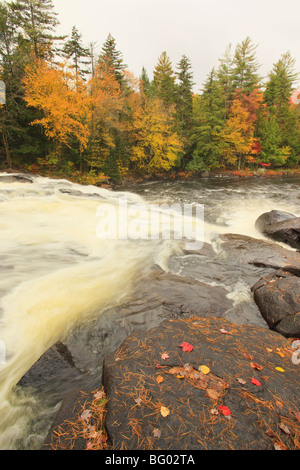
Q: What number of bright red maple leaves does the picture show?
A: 3